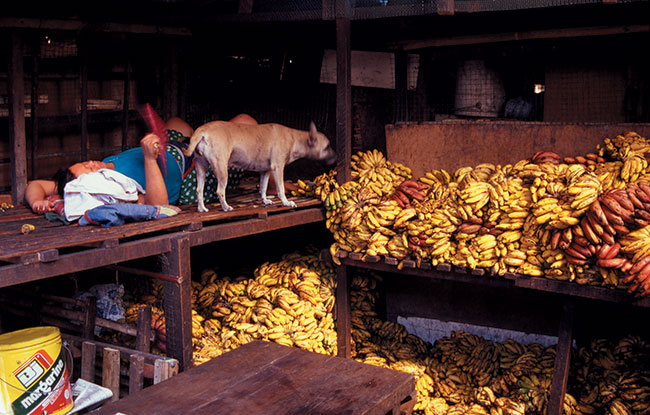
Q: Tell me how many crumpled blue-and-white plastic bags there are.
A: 1